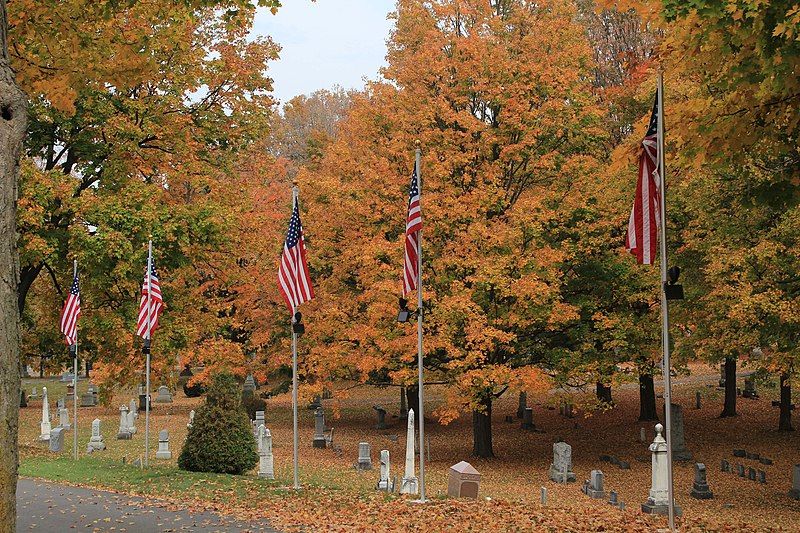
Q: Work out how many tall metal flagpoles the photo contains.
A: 5